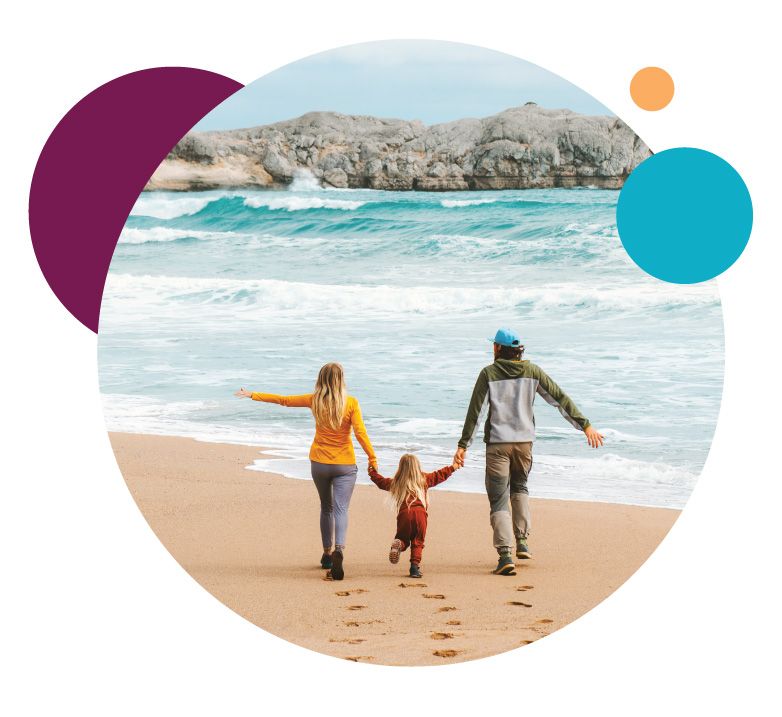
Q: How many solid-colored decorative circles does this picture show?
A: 3